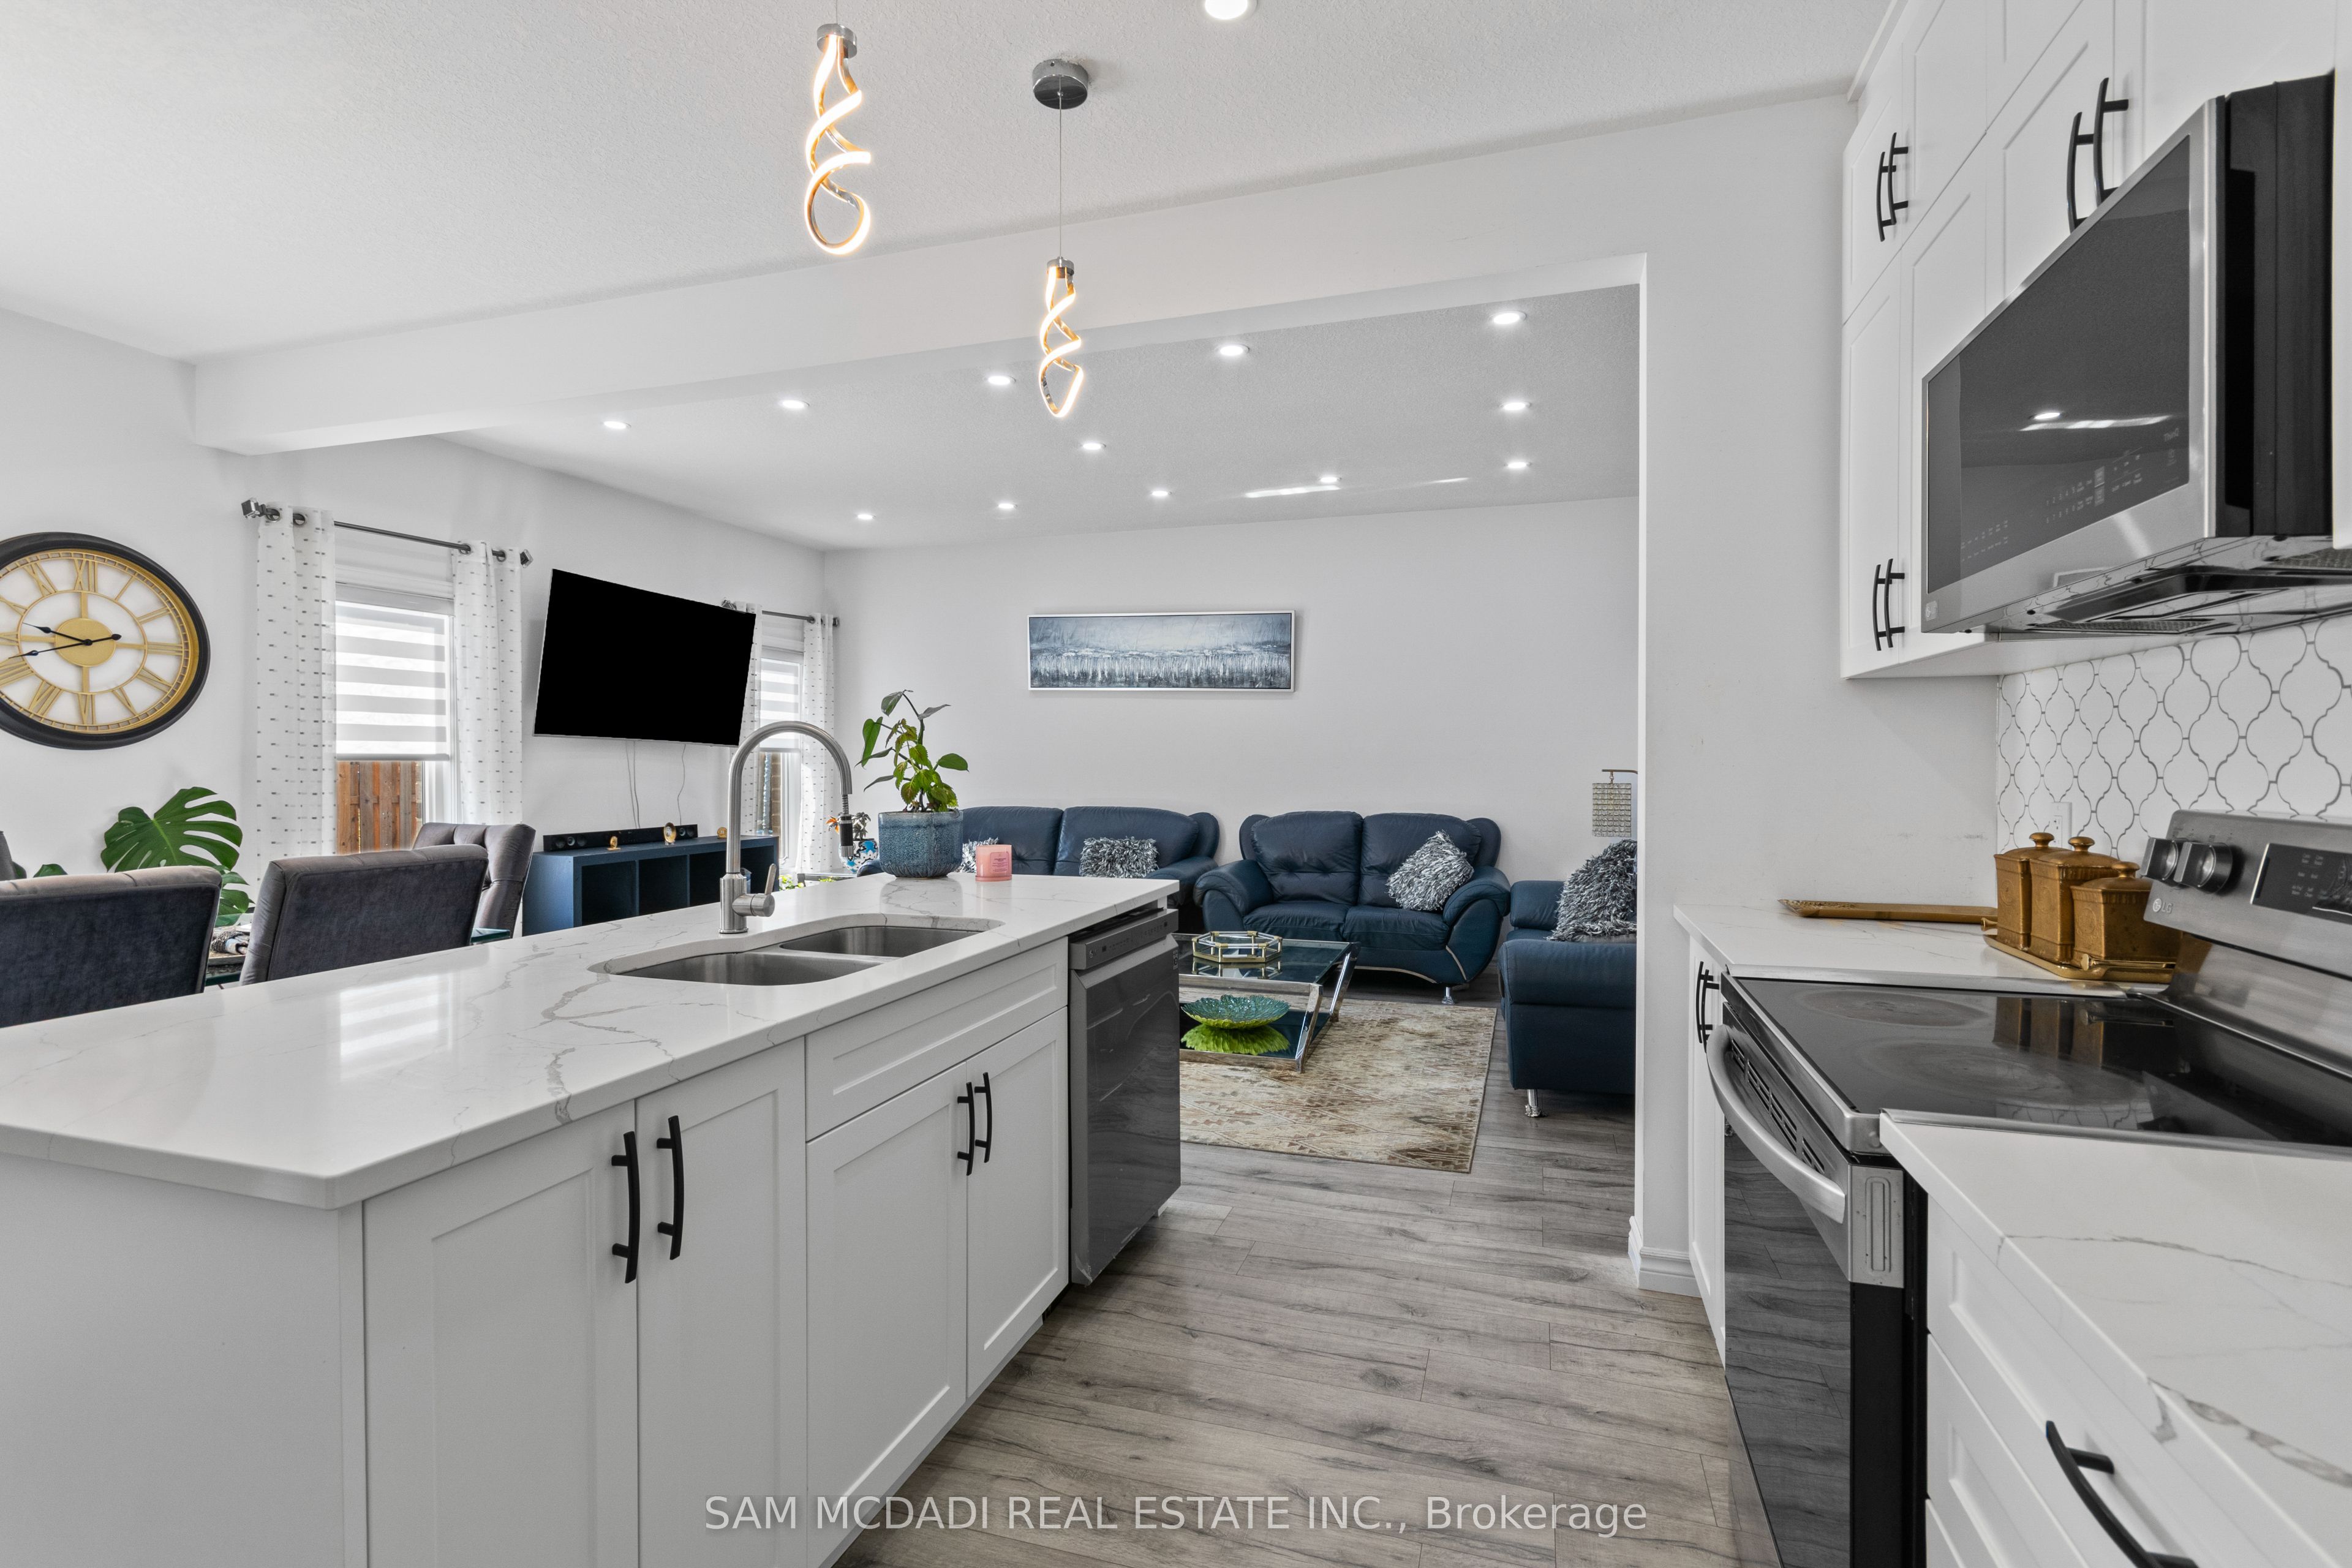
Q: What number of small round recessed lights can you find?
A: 13